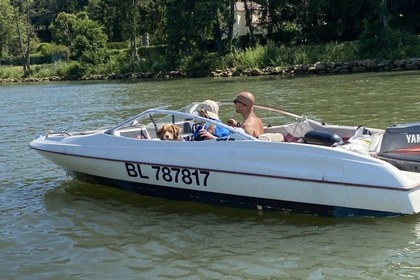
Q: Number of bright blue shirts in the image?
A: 1